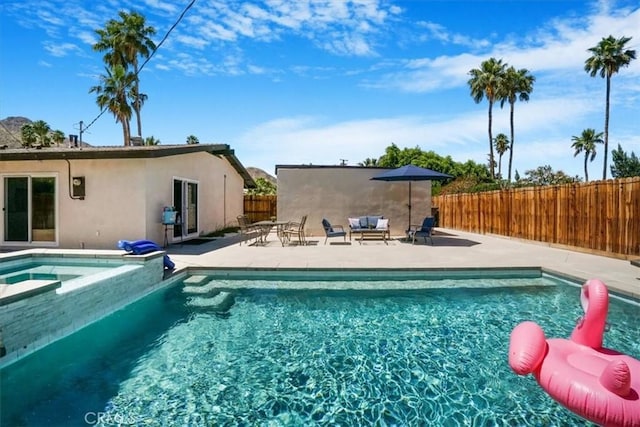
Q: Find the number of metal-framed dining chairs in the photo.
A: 4